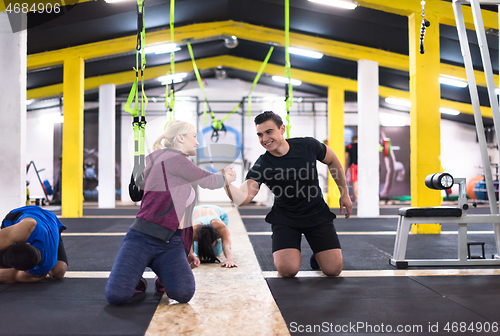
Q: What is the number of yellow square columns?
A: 3